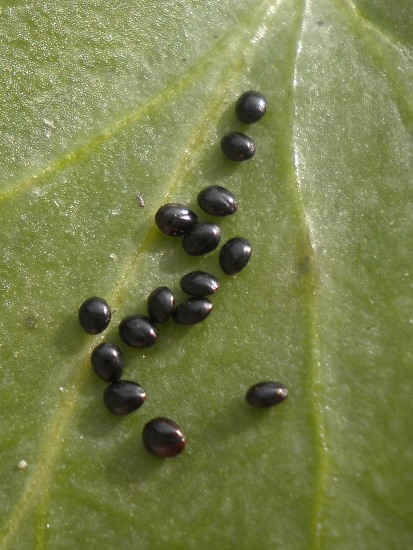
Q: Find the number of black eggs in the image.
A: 15